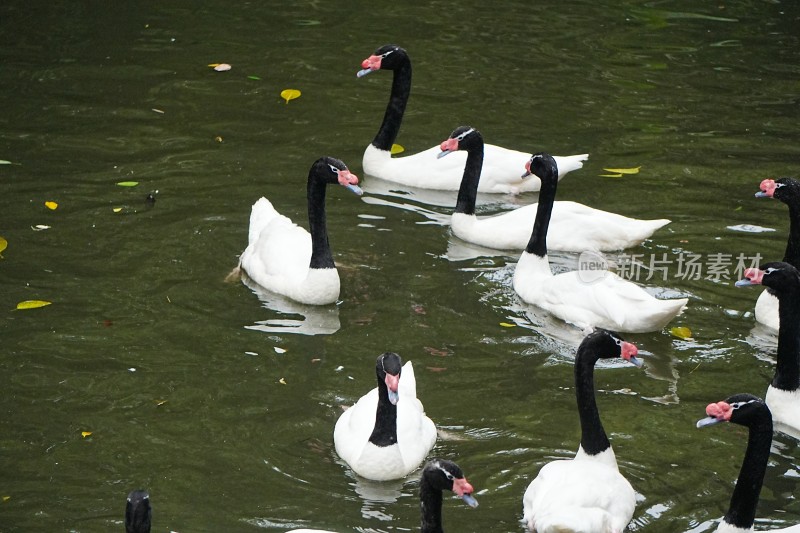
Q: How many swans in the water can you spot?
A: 11